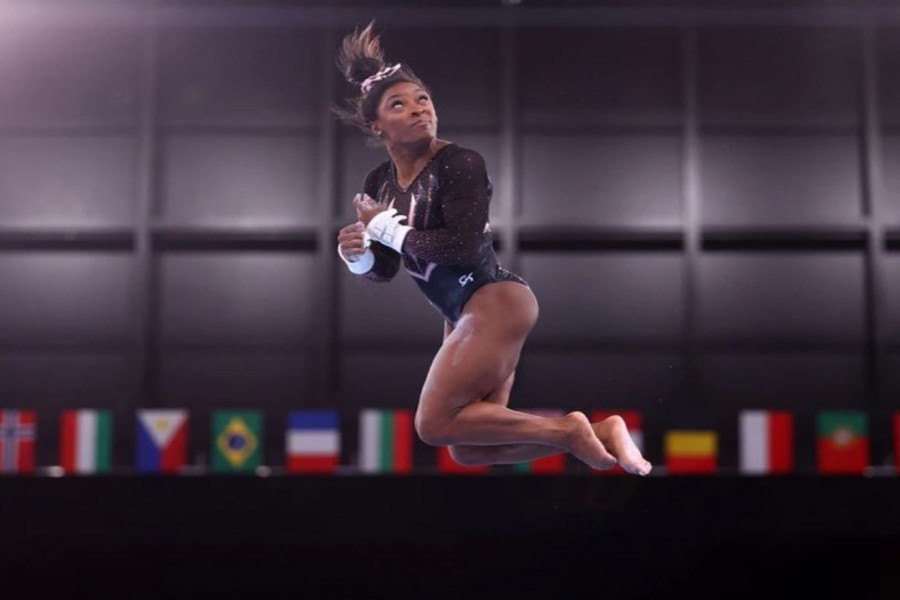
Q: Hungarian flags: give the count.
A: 1